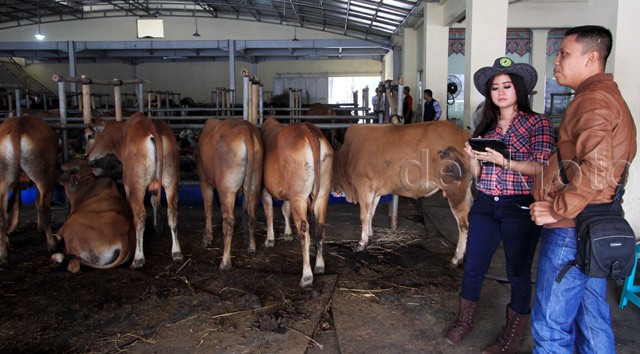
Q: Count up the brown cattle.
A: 6